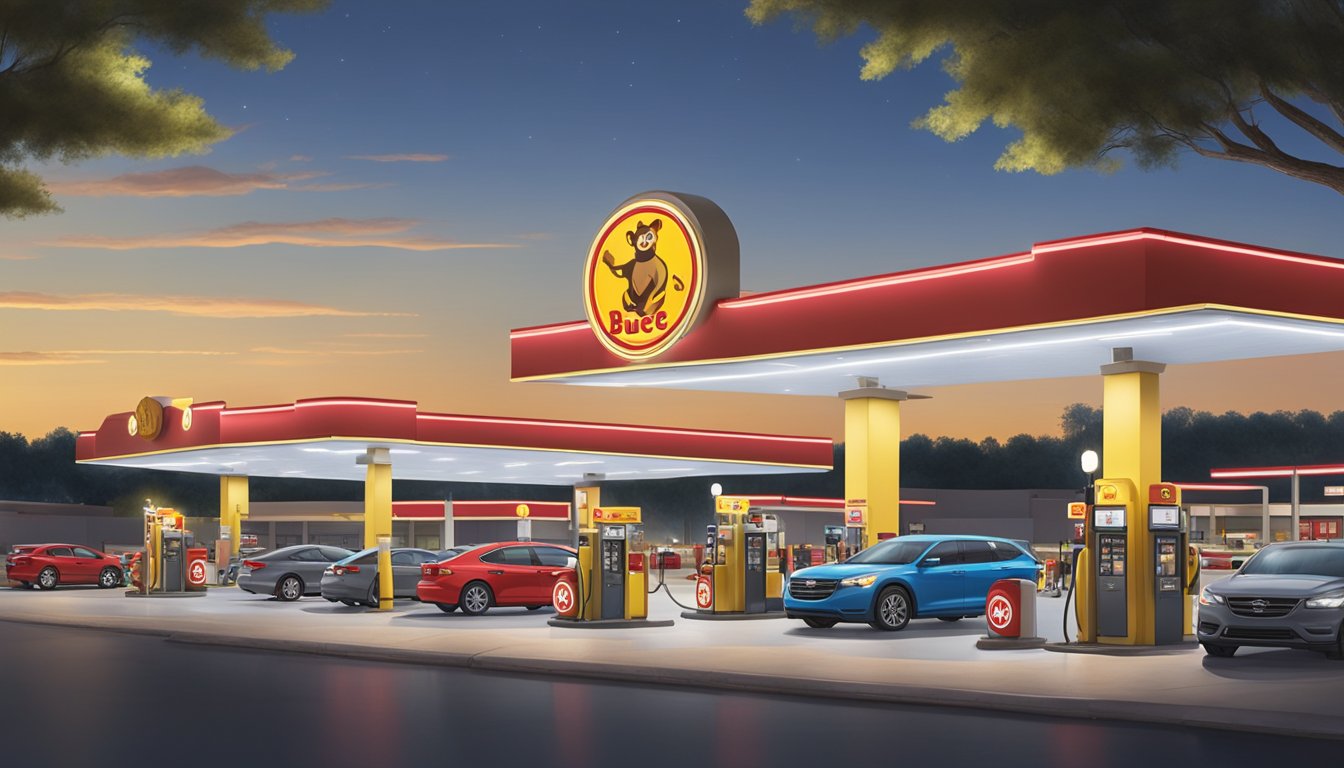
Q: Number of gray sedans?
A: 3